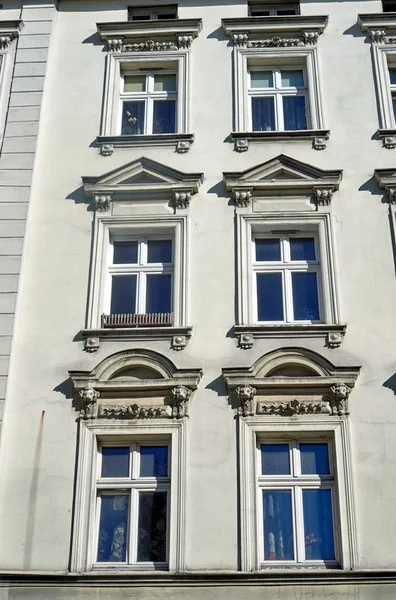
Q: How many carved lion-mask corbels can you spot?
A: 4